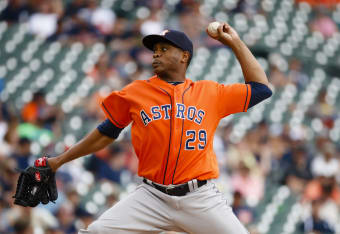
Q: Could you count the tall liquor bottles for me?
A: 0